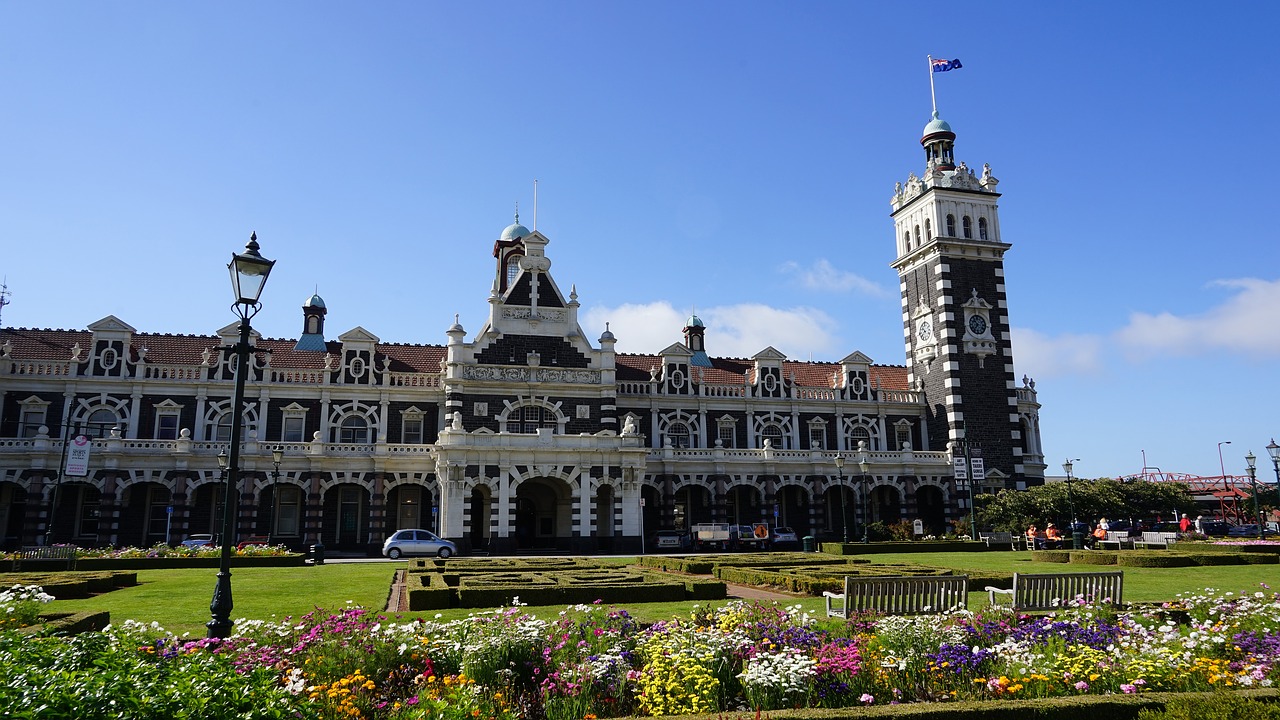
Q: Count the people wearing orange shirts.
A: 3